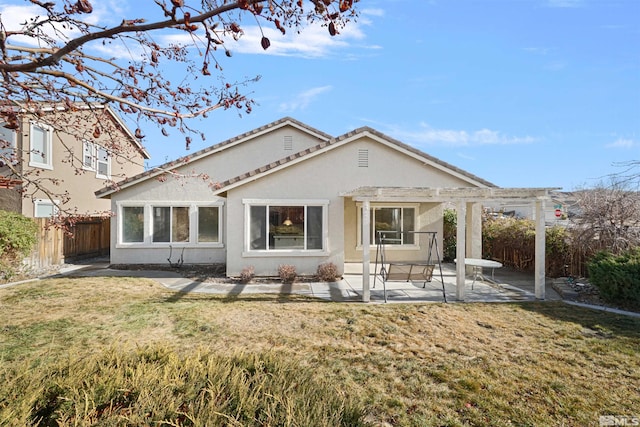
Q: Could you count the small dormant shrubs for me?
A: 3